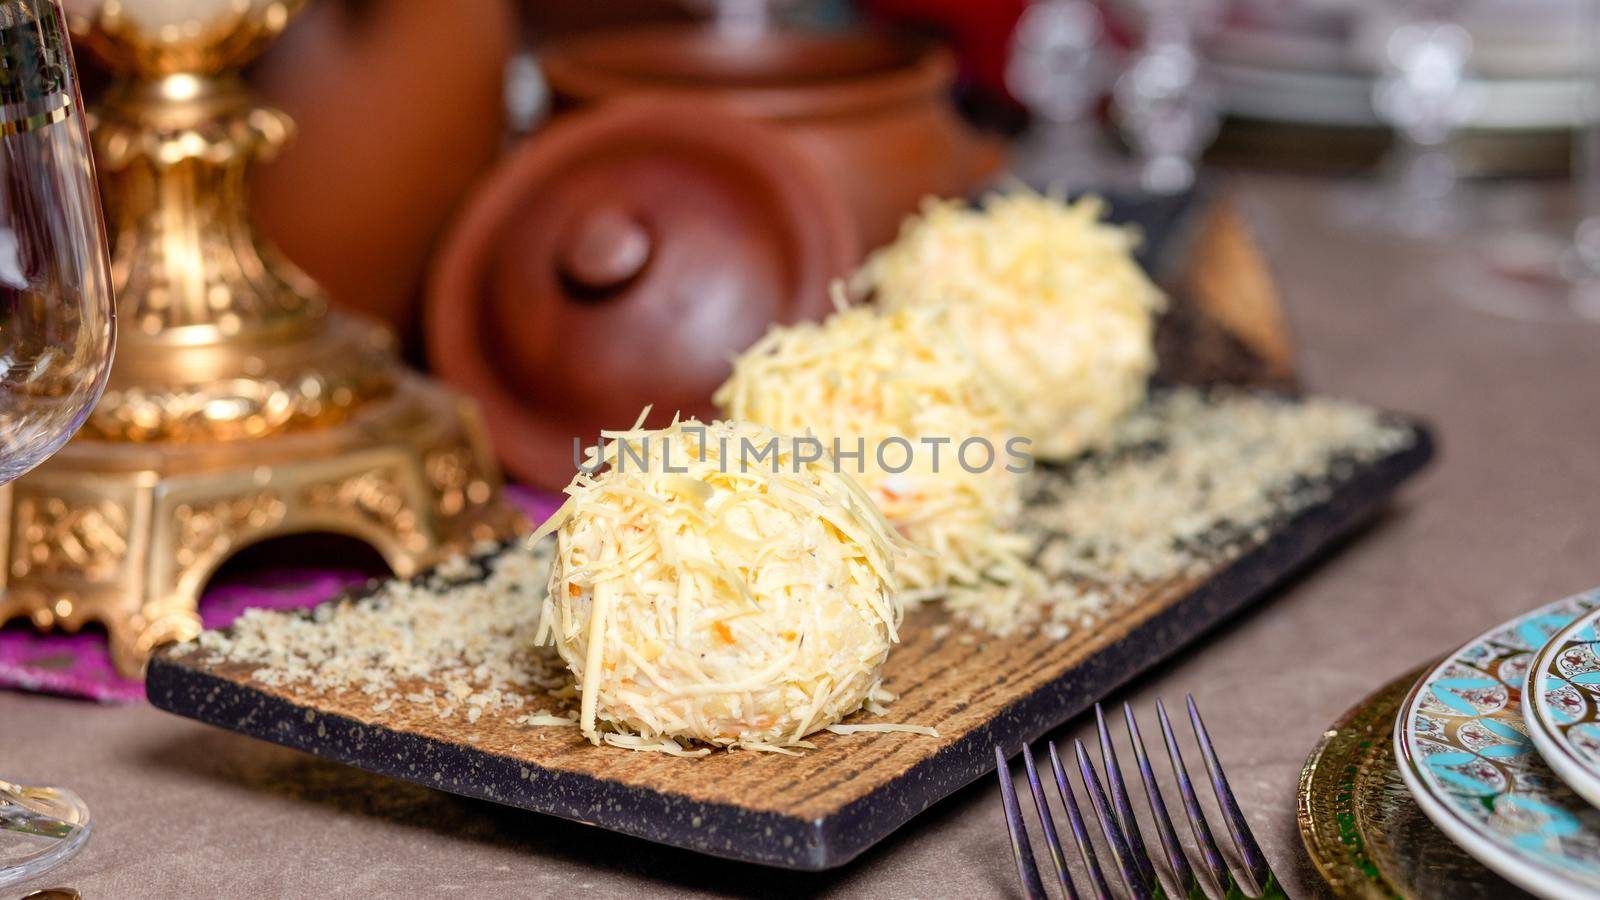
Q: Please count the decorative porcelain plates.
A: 2